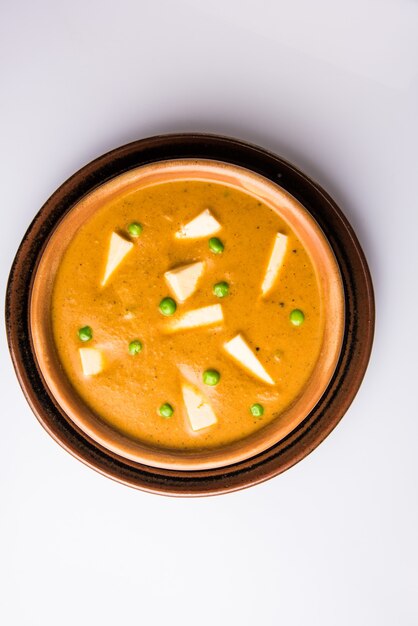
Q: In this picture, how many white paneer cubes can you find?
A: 8